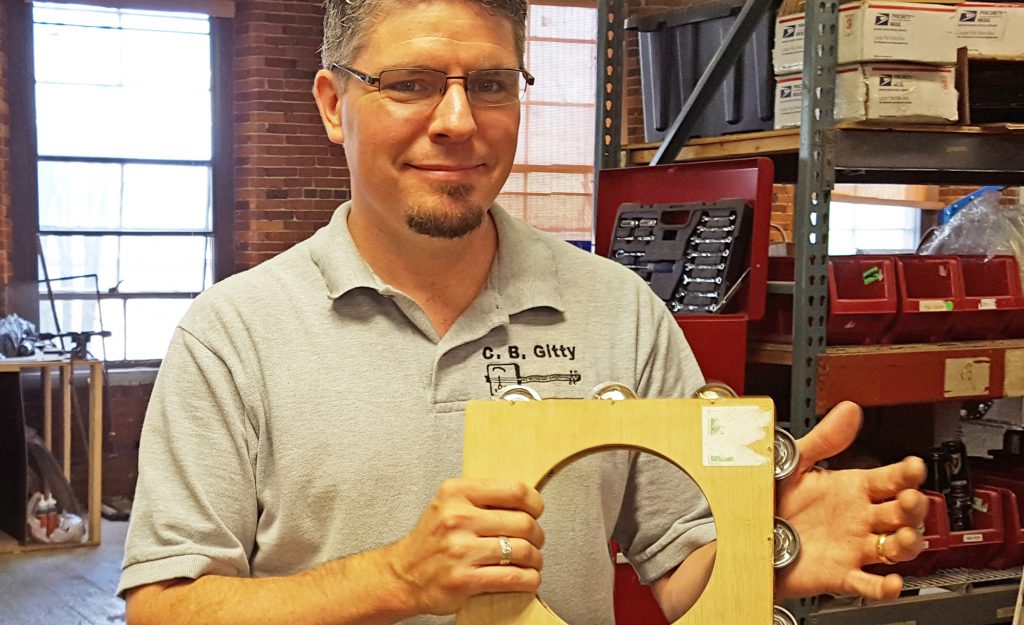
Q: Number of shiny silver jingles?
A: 6